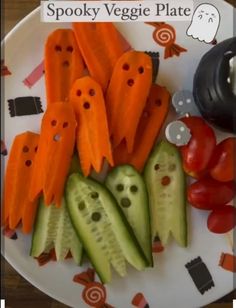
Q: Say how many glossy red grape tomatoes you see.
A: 4